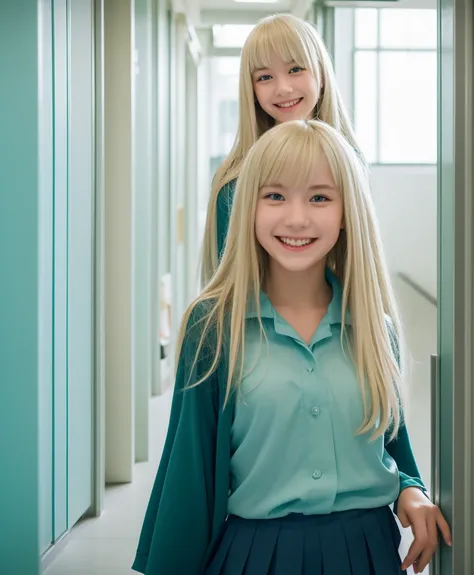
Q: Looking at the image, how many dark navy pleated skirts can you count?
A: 1